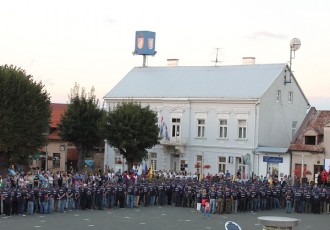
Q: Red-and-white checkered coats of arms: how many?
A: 2